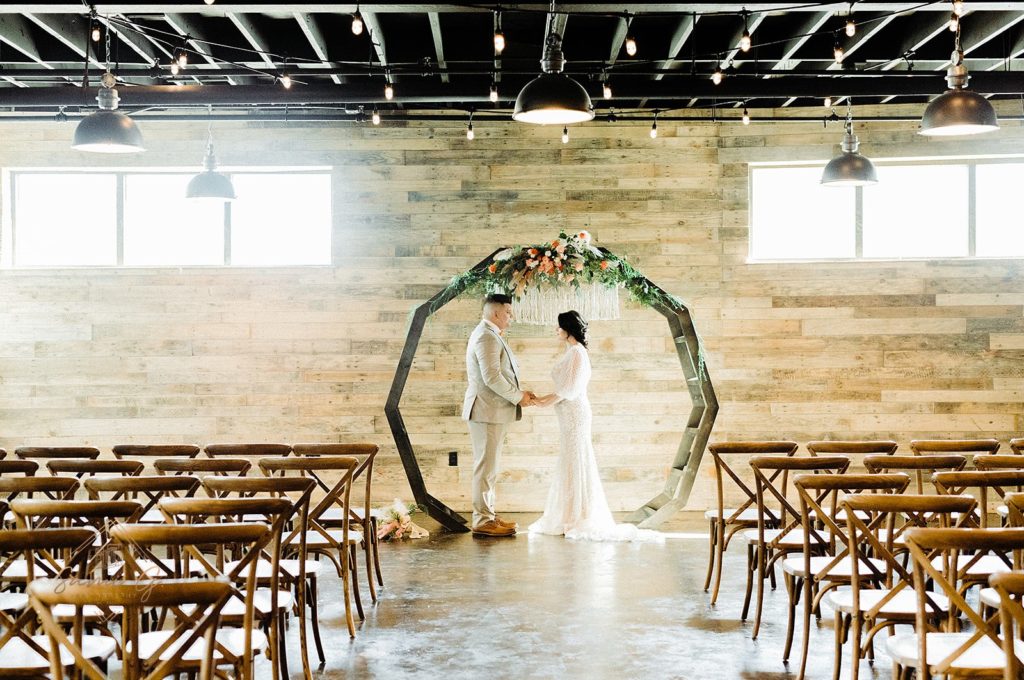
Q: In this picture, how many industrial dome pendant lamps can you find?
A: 5